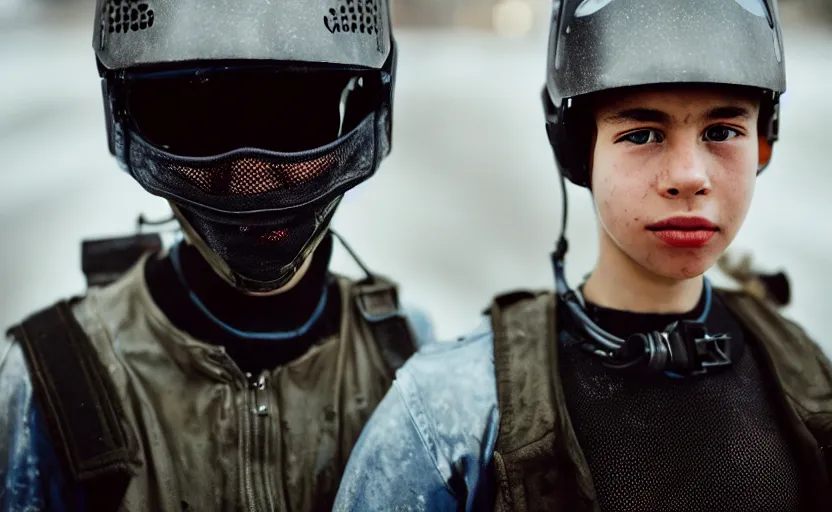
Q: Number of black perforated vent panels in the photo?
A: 2